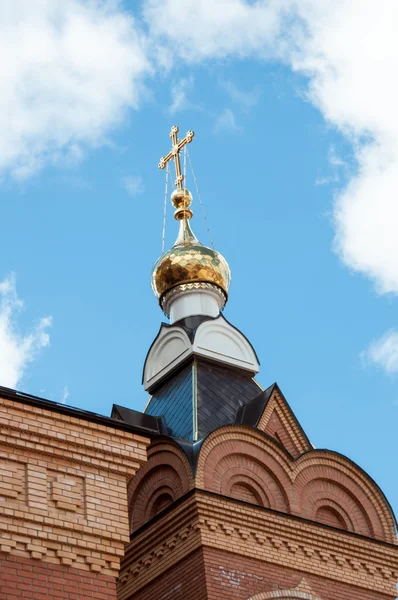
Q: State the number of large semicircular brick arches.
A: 3